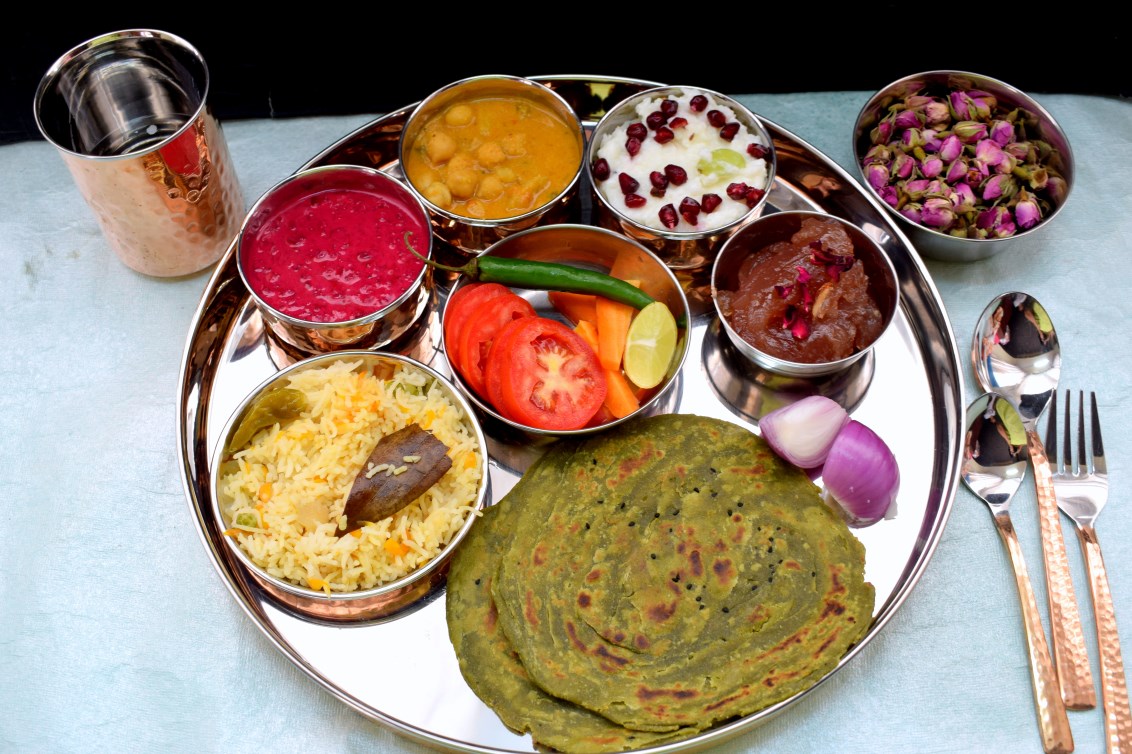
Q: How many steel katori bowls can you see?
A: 7